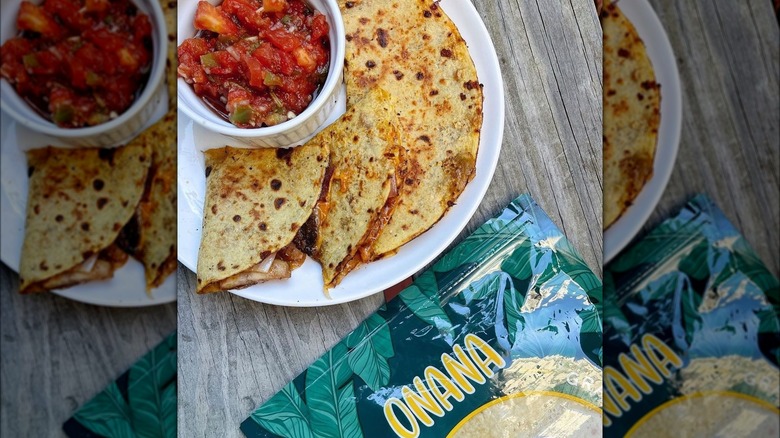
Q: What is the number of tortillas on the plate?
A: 3